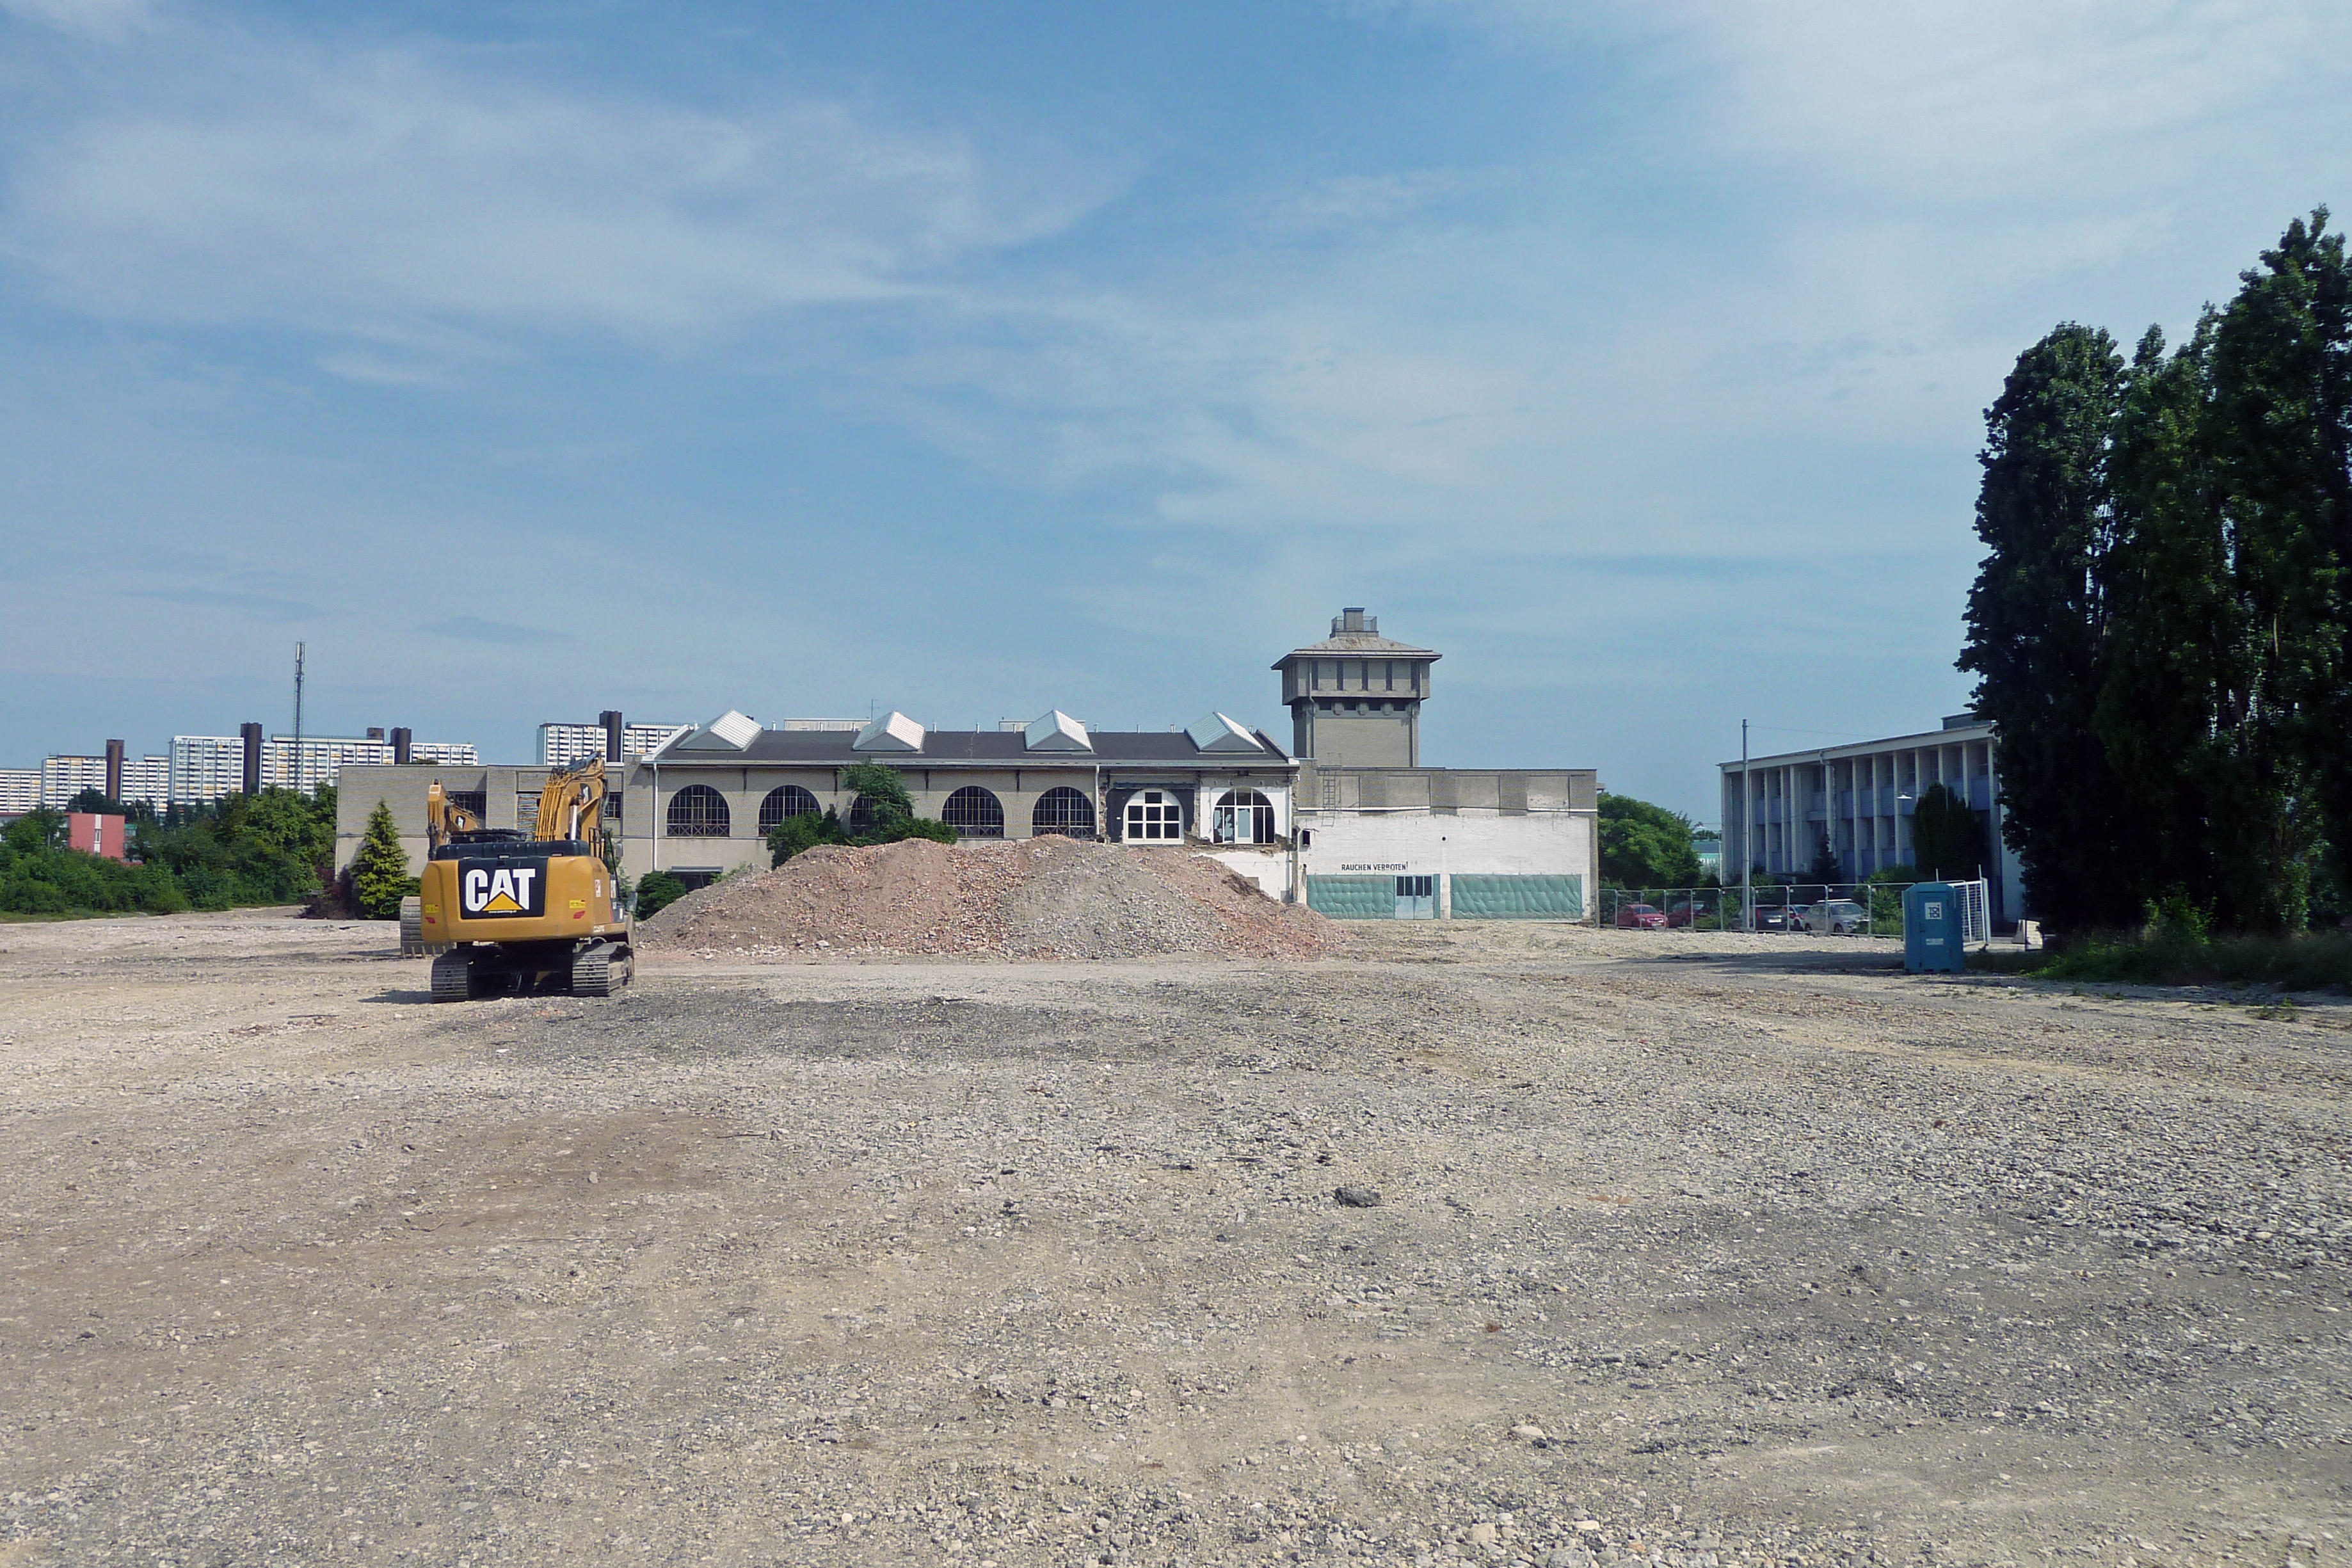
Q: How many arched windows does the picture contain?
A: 7